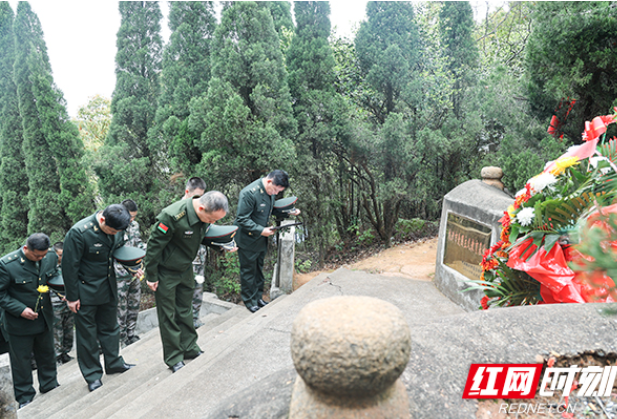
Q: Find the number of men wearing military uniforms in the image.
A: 7